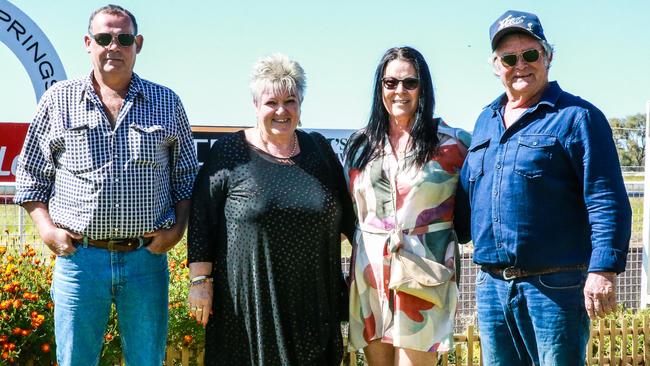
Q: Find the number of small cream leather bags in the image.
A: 1